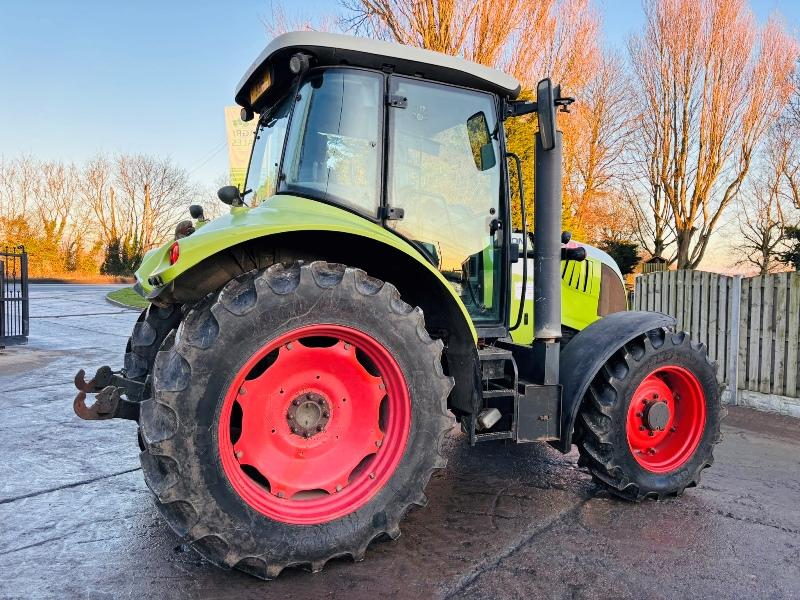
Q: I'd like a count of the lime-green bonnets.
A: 1